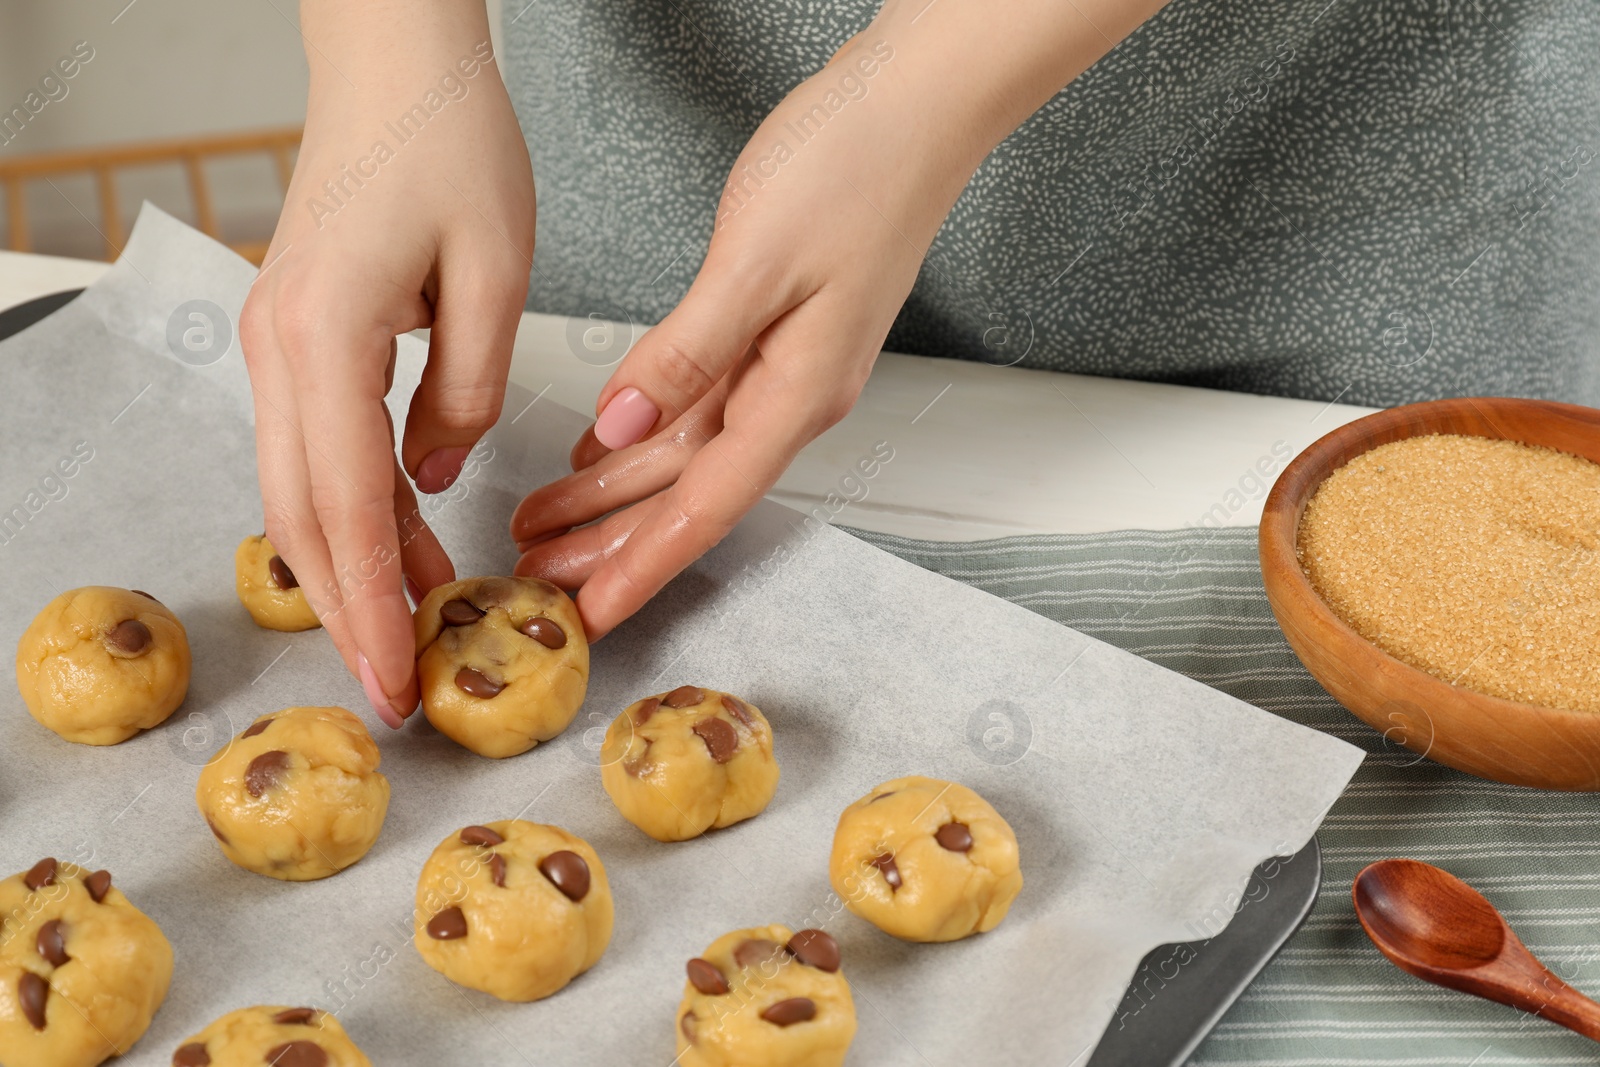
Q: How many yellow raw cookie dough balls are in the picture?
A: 10